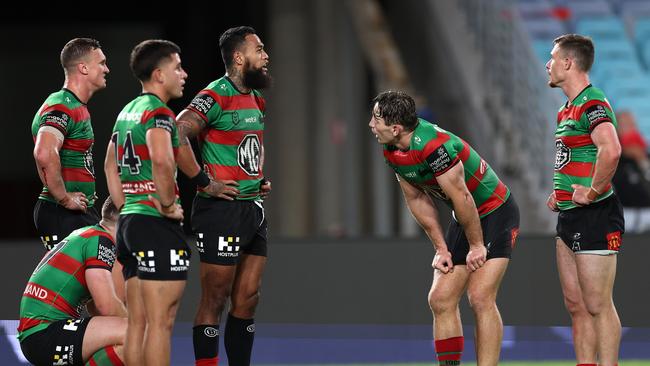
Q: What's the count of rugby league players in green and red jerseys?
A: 6